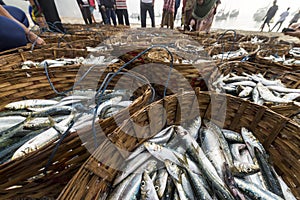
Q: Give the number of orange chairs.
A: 0